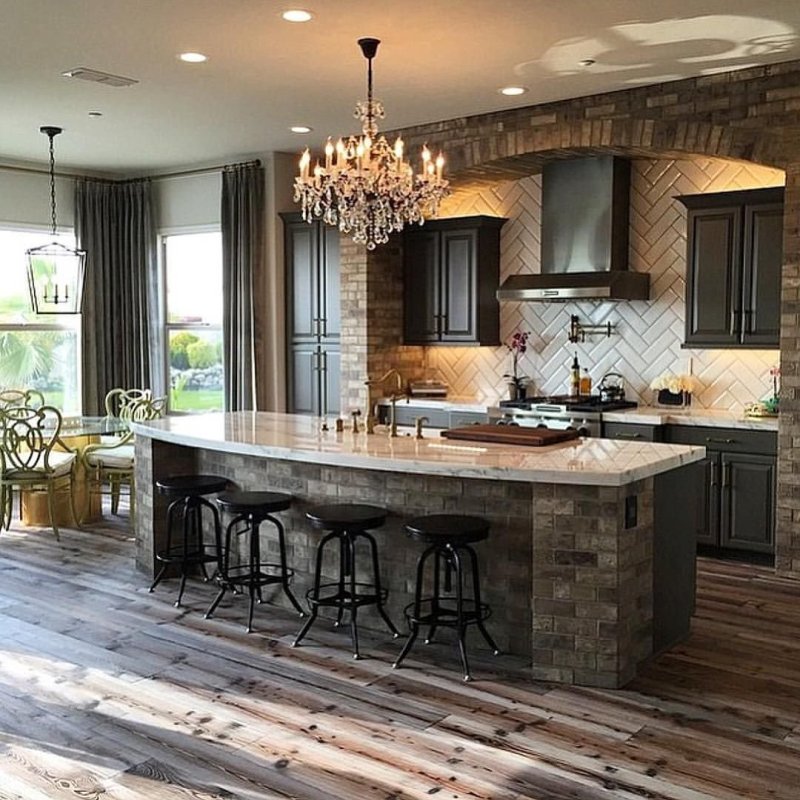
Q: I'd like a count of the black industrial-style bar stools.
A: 4